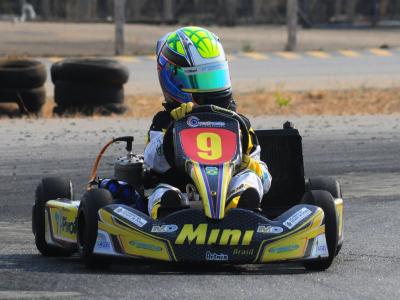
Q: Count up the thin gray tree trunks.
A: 2